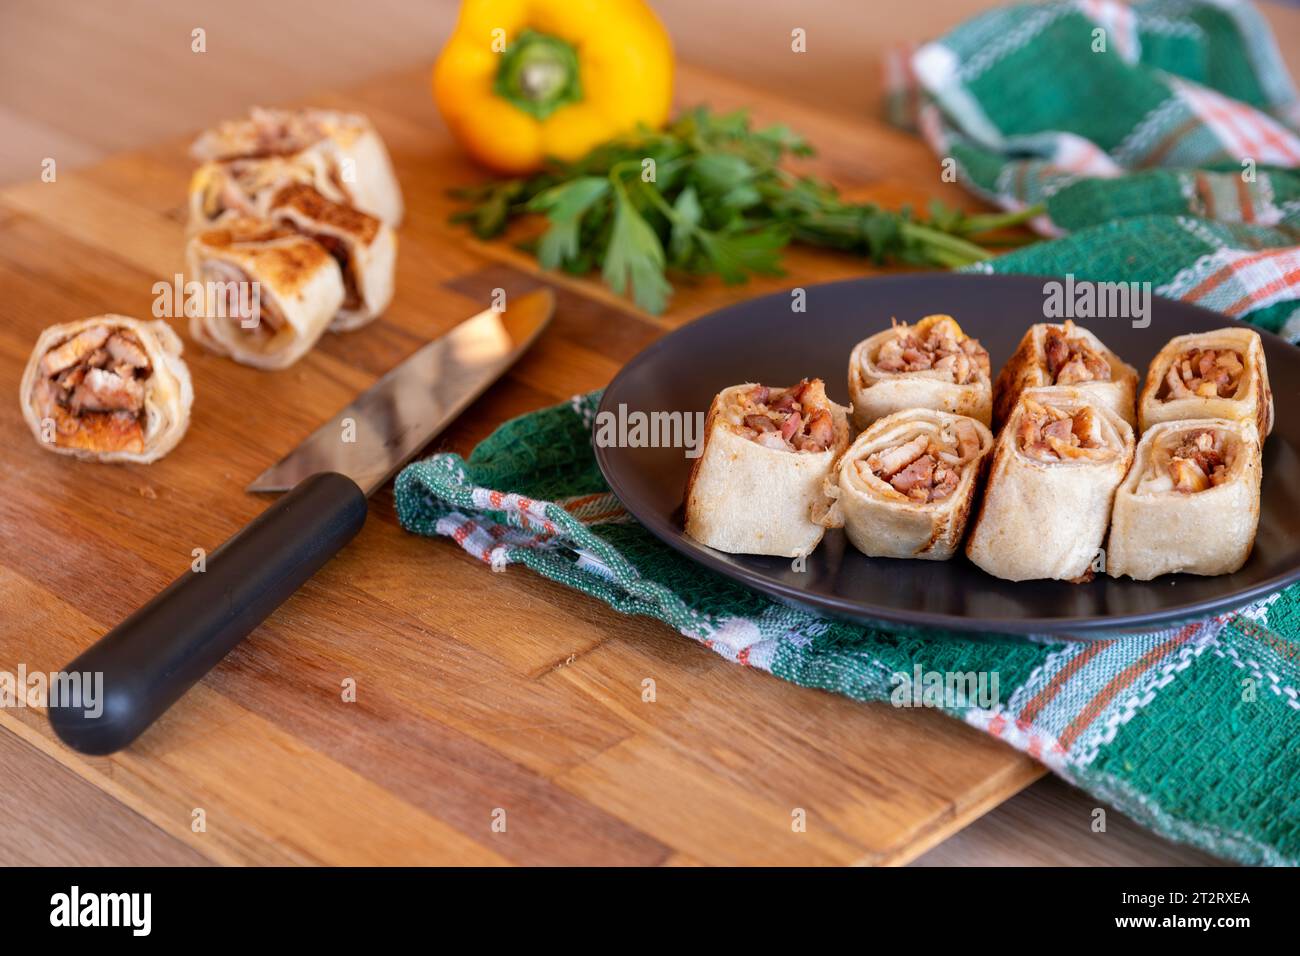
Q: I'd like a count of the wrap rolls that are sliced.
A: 12